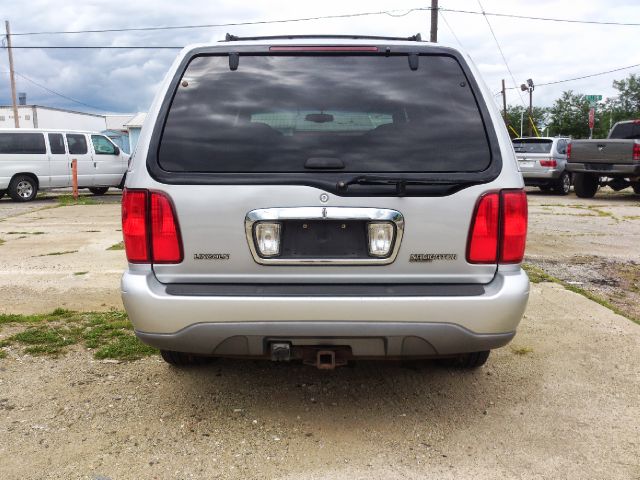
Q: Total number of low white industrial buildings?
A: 1